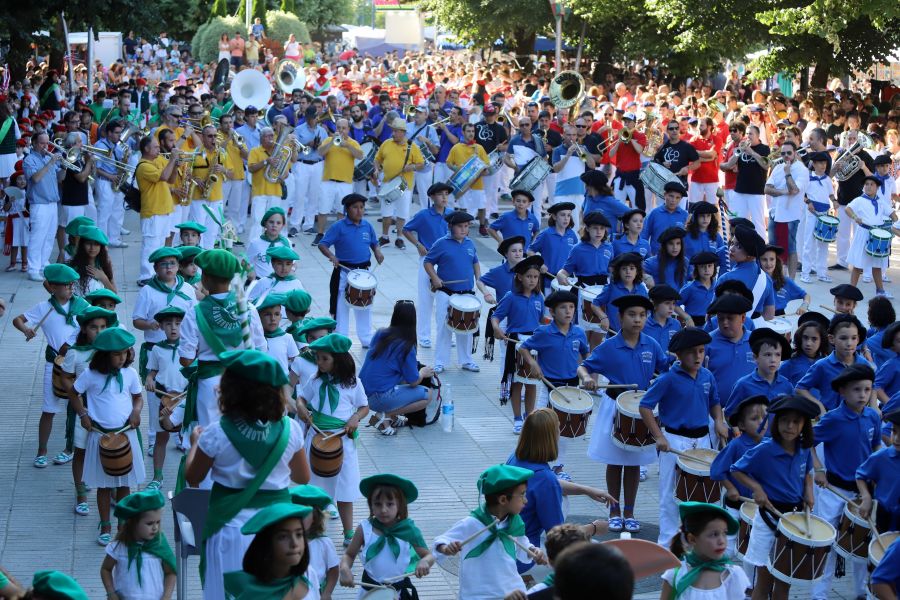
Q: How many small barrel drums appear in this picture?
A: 4